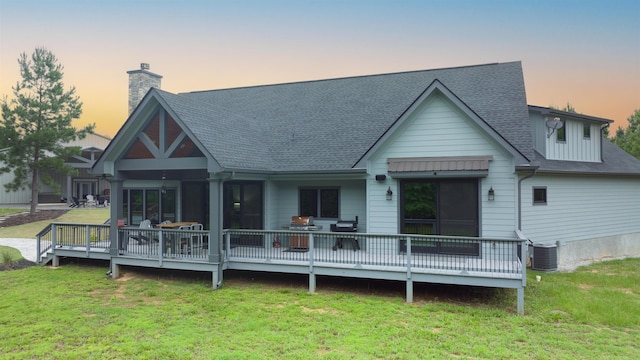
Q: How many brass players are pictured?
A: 0